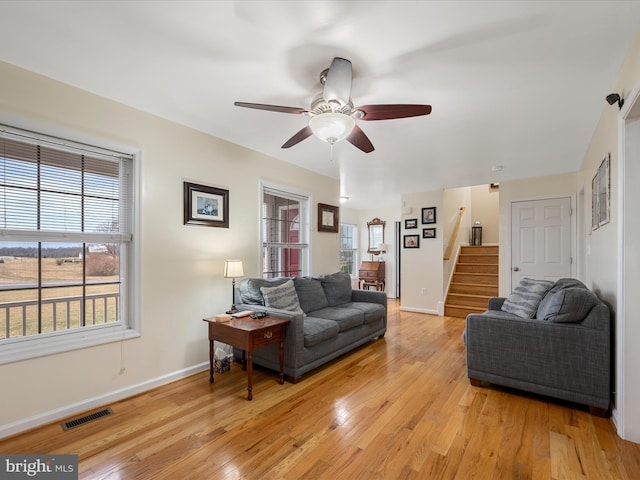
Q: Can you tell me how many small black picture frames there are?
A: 4